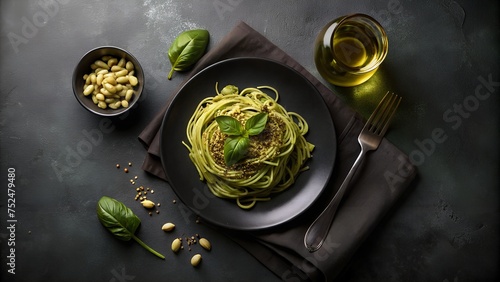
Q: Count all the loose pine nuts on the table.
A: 5